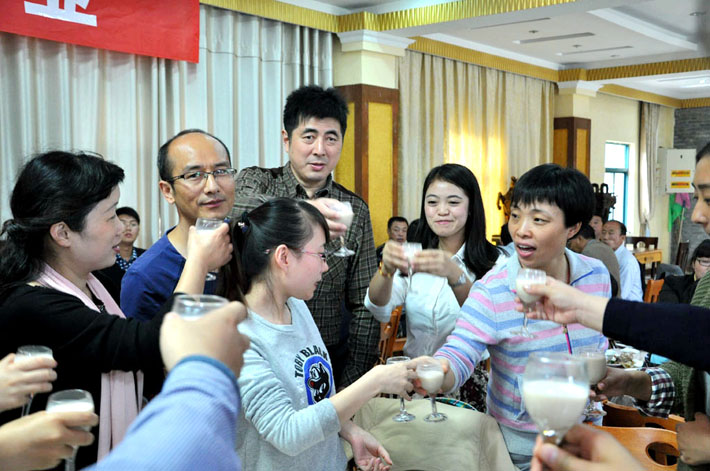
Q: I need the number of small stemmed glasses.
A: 11